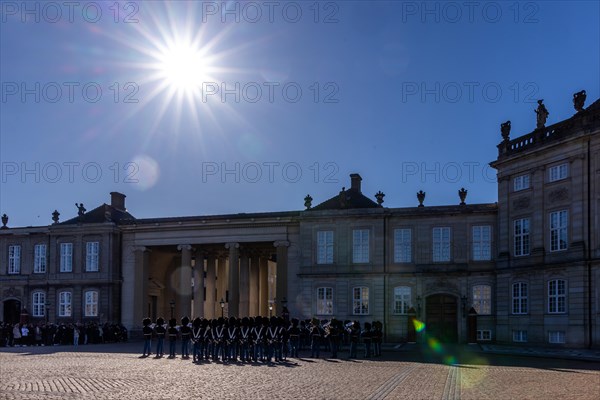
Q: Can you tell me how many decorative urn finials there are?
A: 8